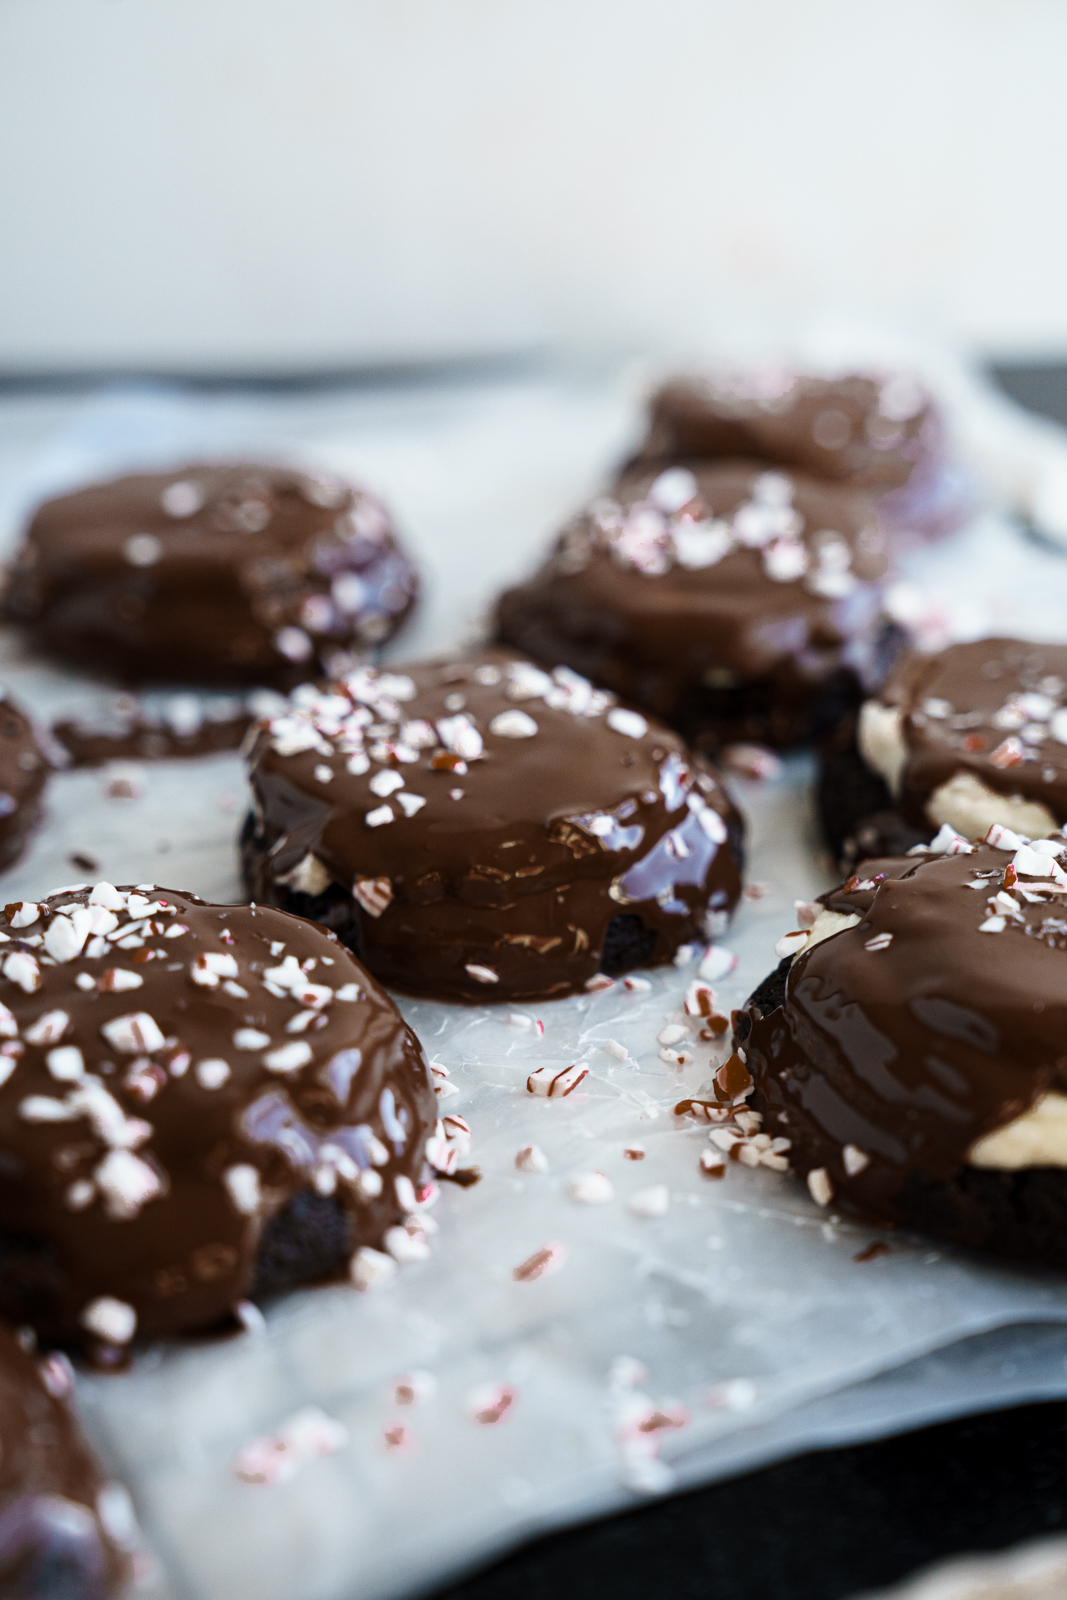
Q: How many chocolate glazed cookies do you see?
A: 9